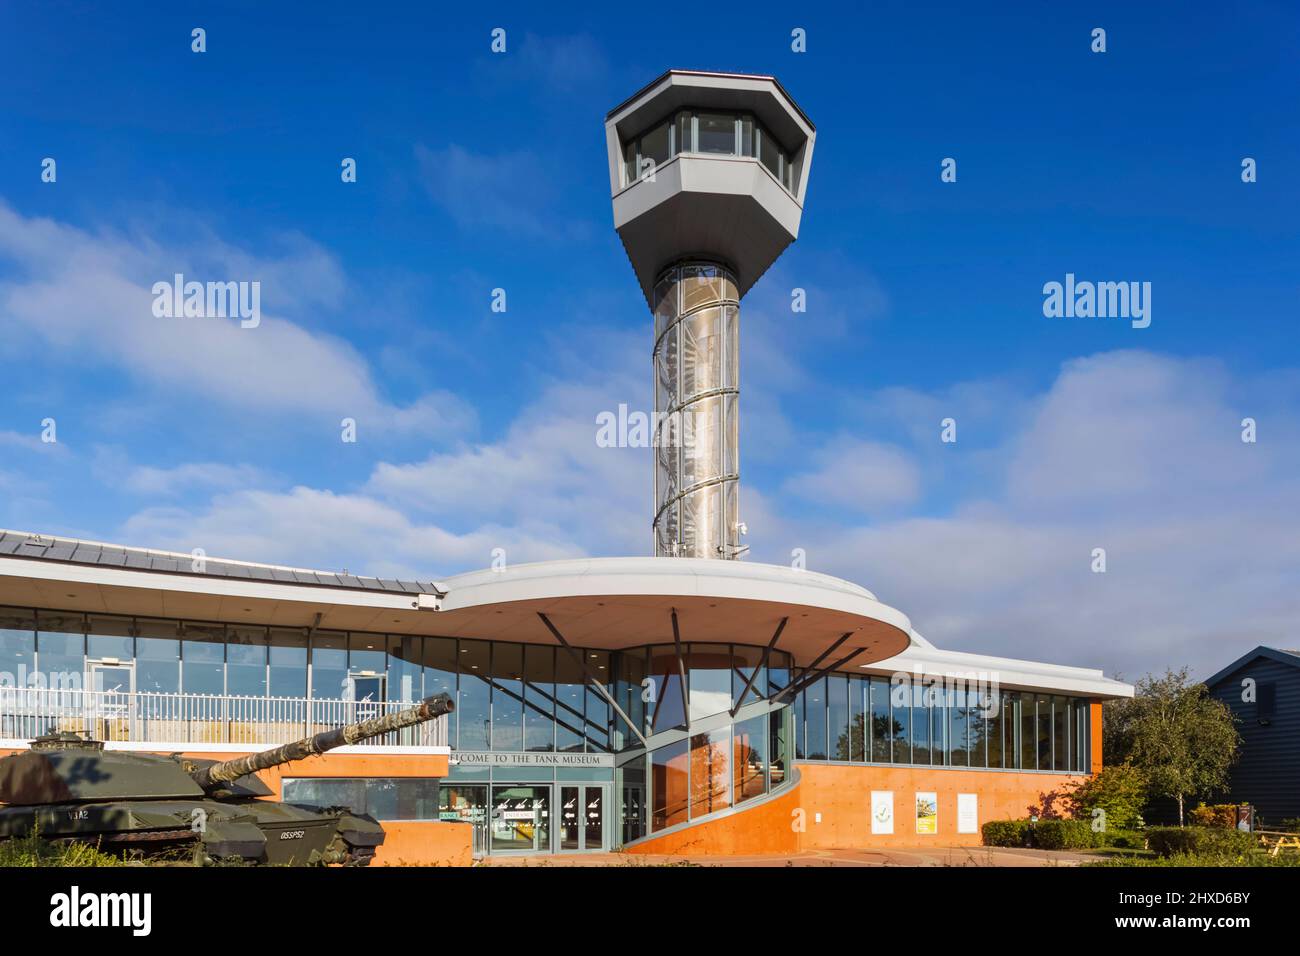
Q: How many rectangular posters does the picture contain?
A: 3